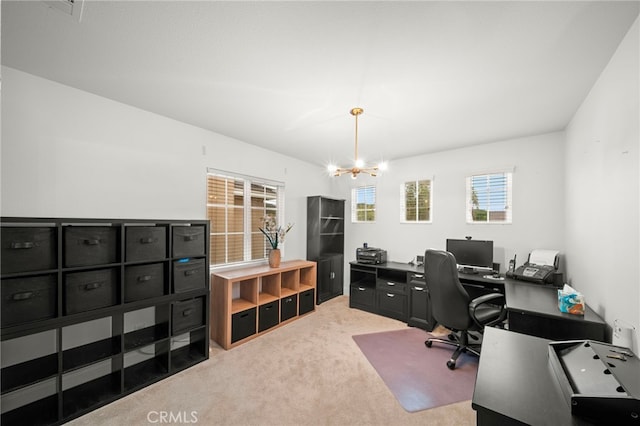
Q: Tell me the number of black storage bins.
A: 13